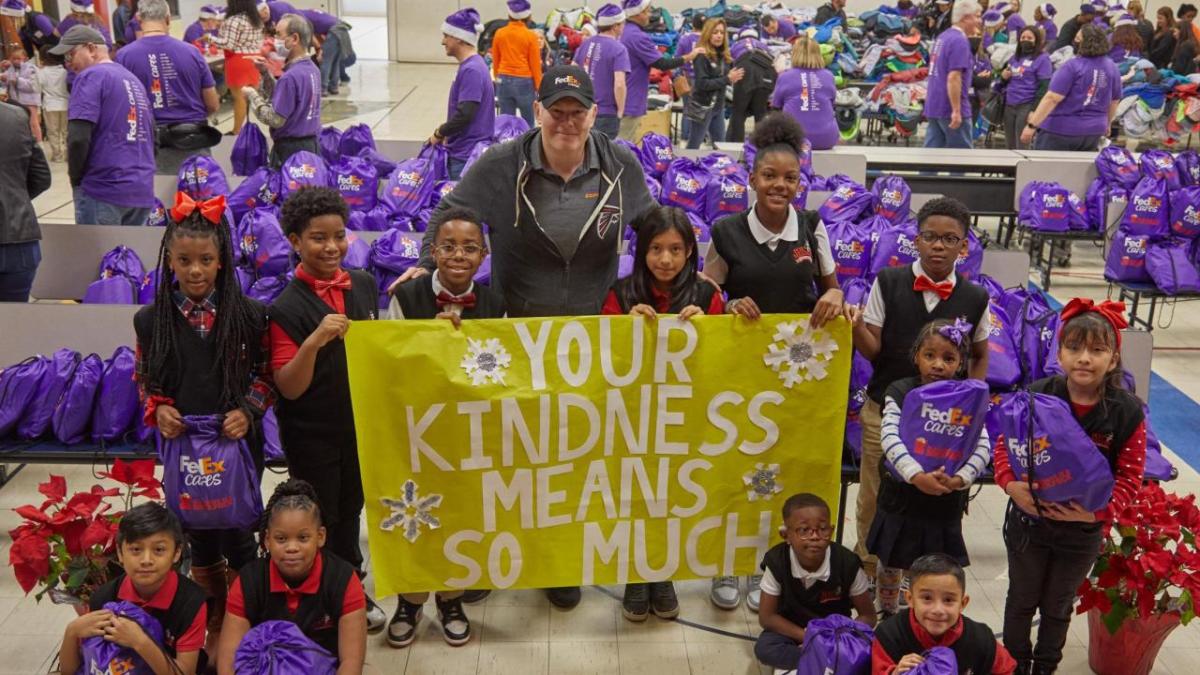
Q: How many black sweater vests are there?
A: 12